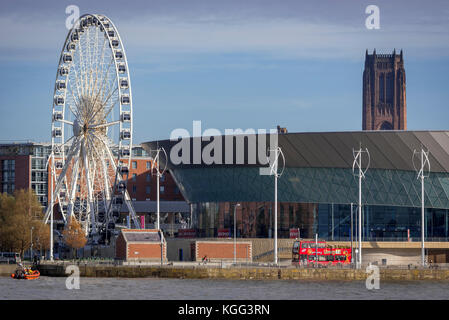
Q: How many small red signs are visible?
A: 3